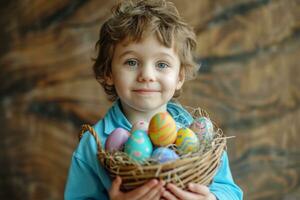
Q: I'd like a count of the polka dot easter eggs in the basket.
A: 1